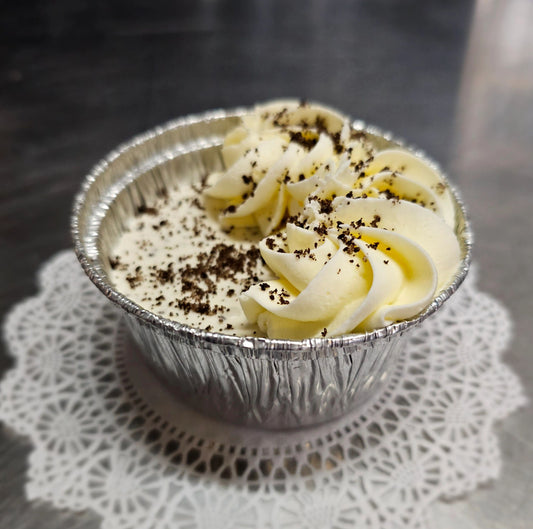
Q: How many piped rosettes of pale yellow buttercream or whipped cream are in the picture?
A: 3